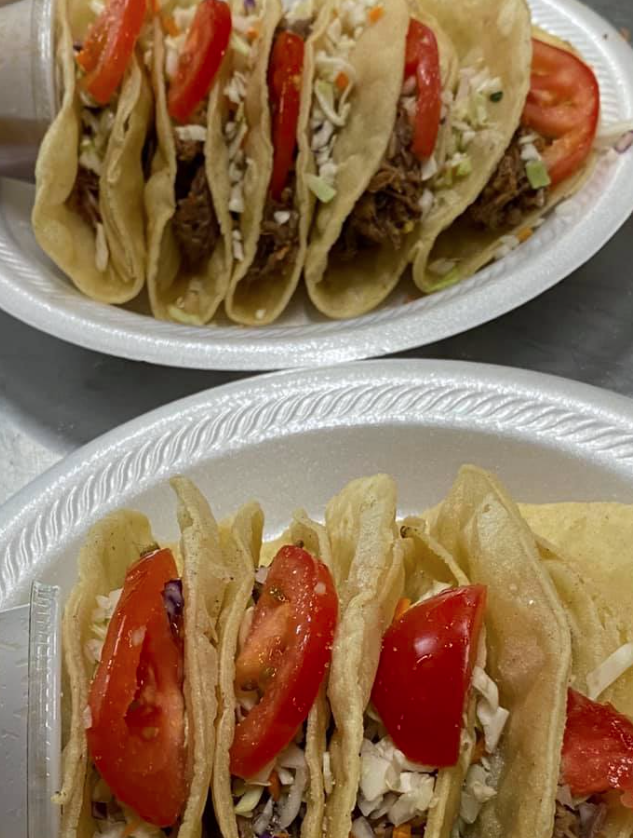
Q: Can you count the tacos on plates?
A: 9